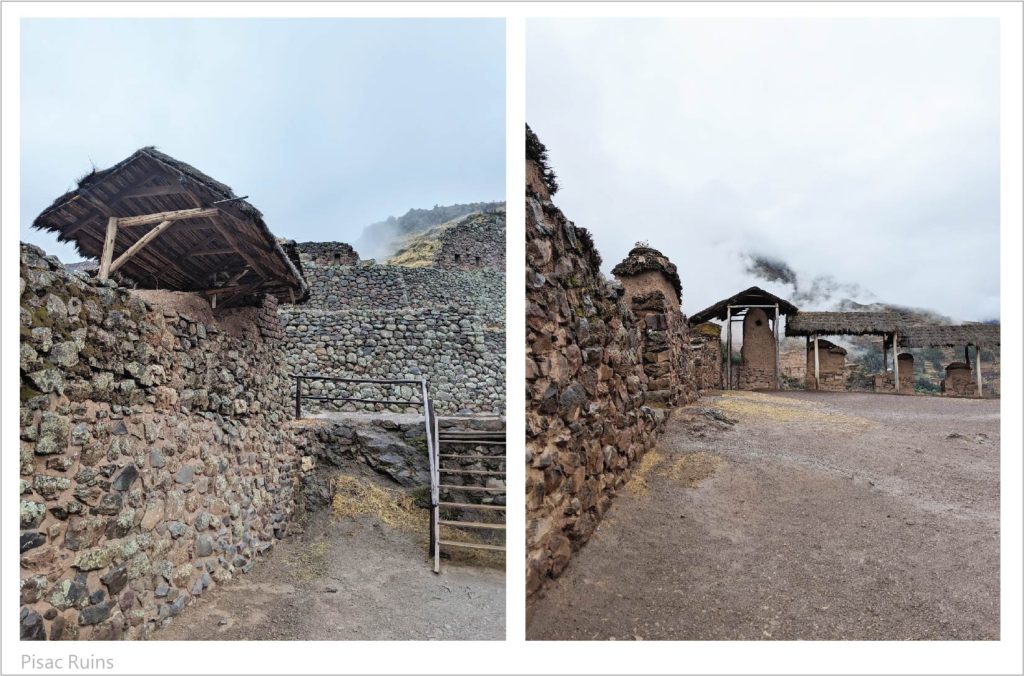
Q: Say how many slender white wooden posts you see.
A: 5